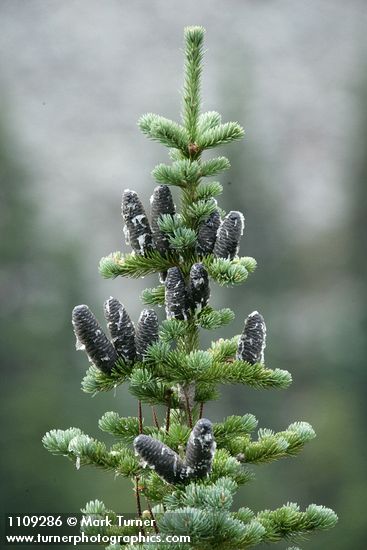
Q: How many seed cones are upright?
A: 12